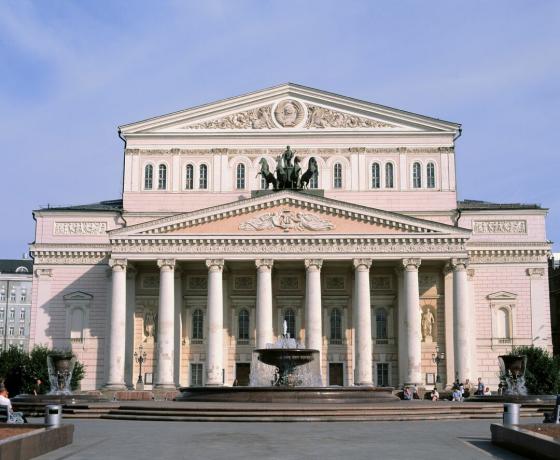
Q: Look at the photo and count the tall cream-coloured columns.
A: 8